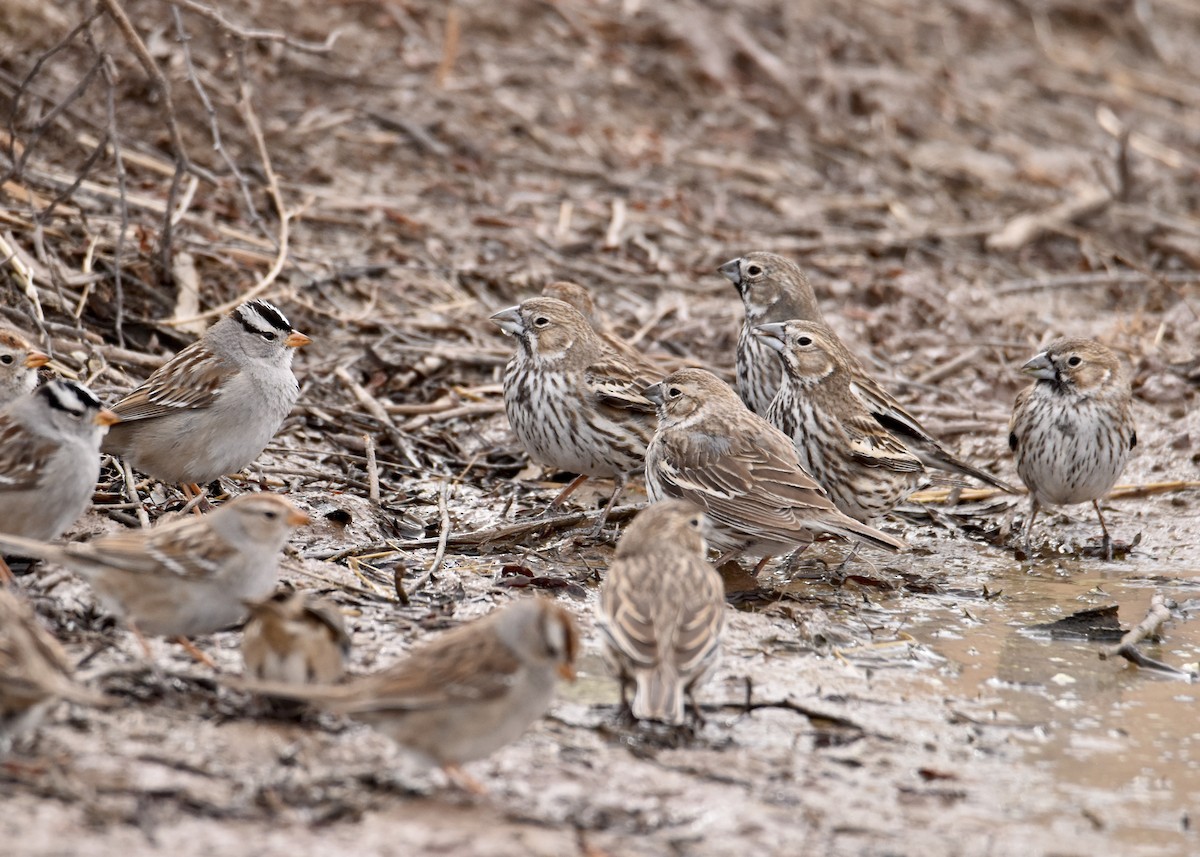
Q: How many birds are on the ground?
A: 14